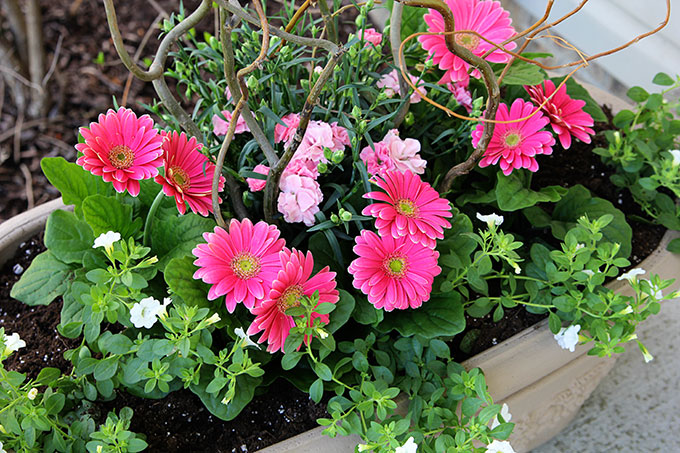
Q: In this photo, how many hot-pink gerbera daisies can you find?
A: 9